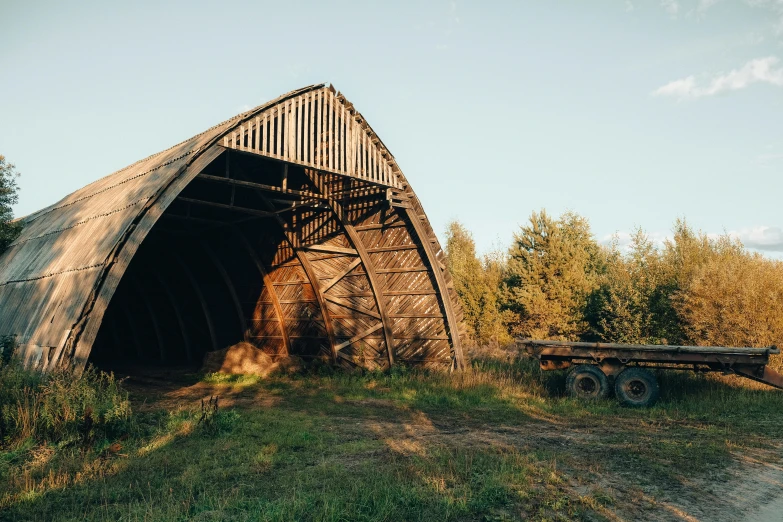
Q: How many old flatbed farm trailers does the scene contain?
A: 1